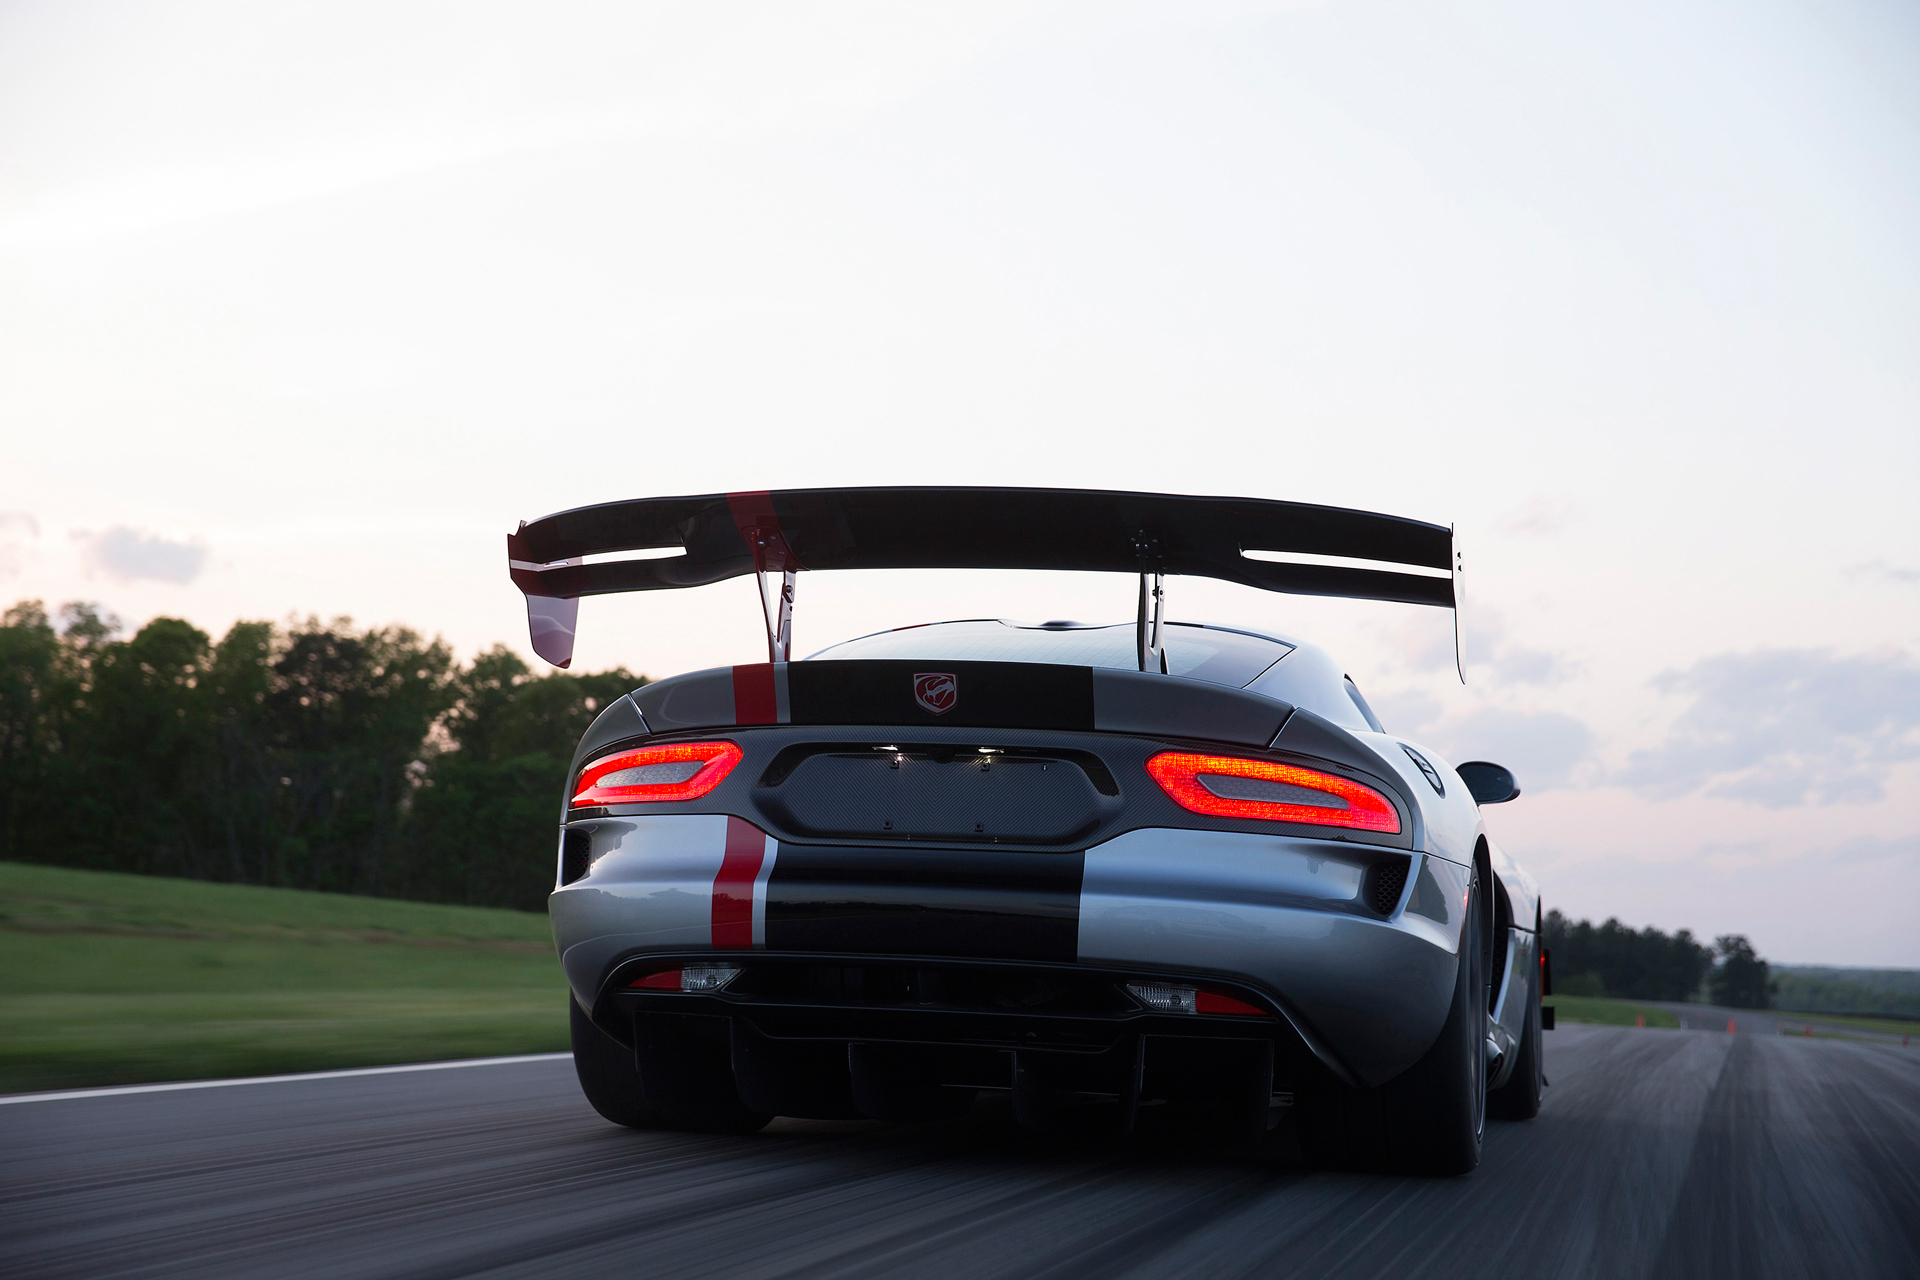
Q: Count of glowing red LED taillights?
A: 2